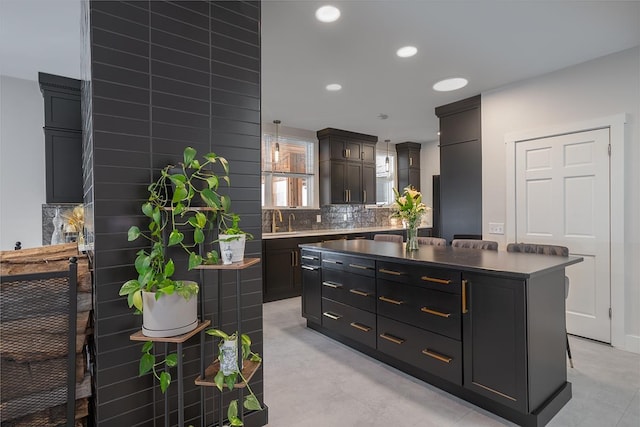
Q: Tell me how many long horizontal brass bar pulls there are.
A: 14